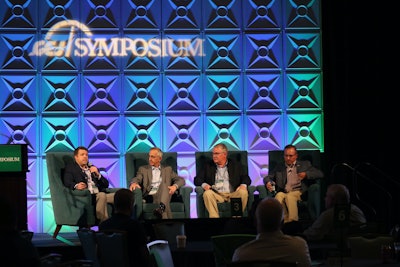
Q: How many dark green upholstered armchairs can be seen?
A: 4